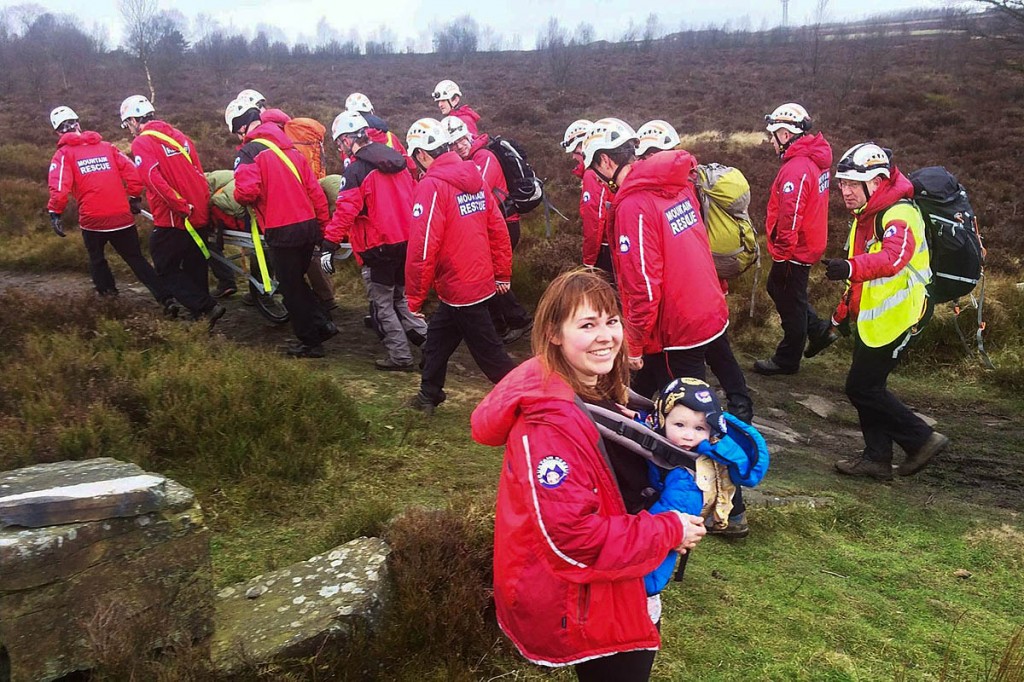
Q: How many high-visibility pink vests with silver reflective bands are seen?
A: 0